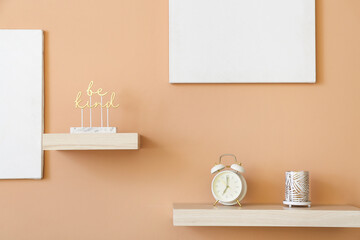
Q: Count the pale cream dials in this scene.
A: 1